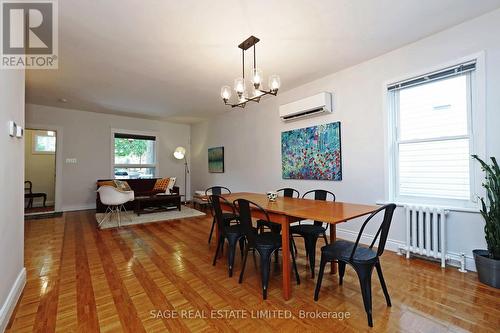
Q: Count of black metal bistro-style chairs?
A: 6